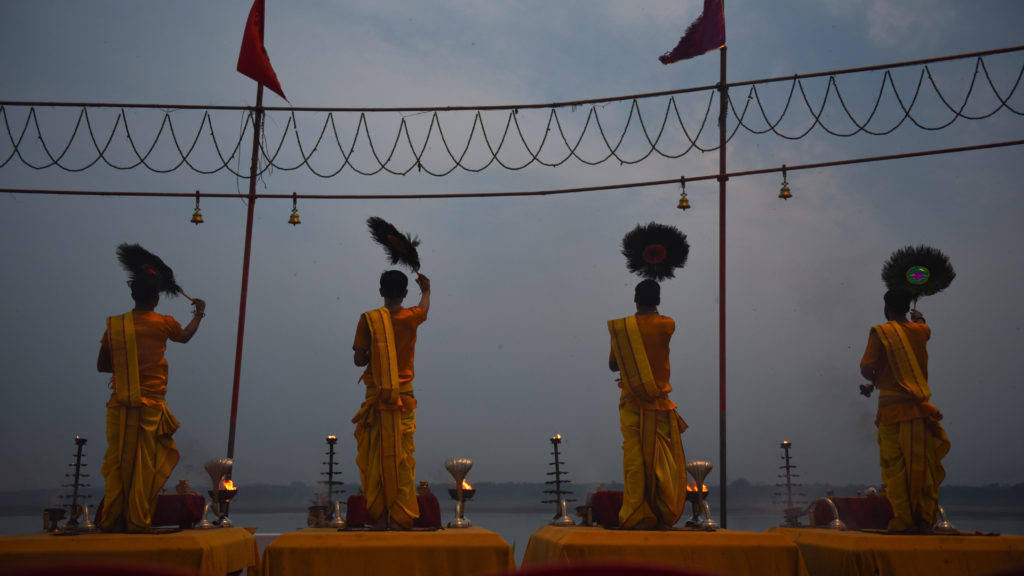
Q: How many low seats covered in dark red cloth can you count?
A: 4